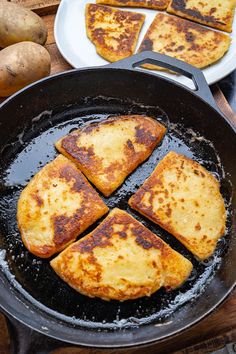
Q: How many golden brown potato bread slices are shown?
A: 8